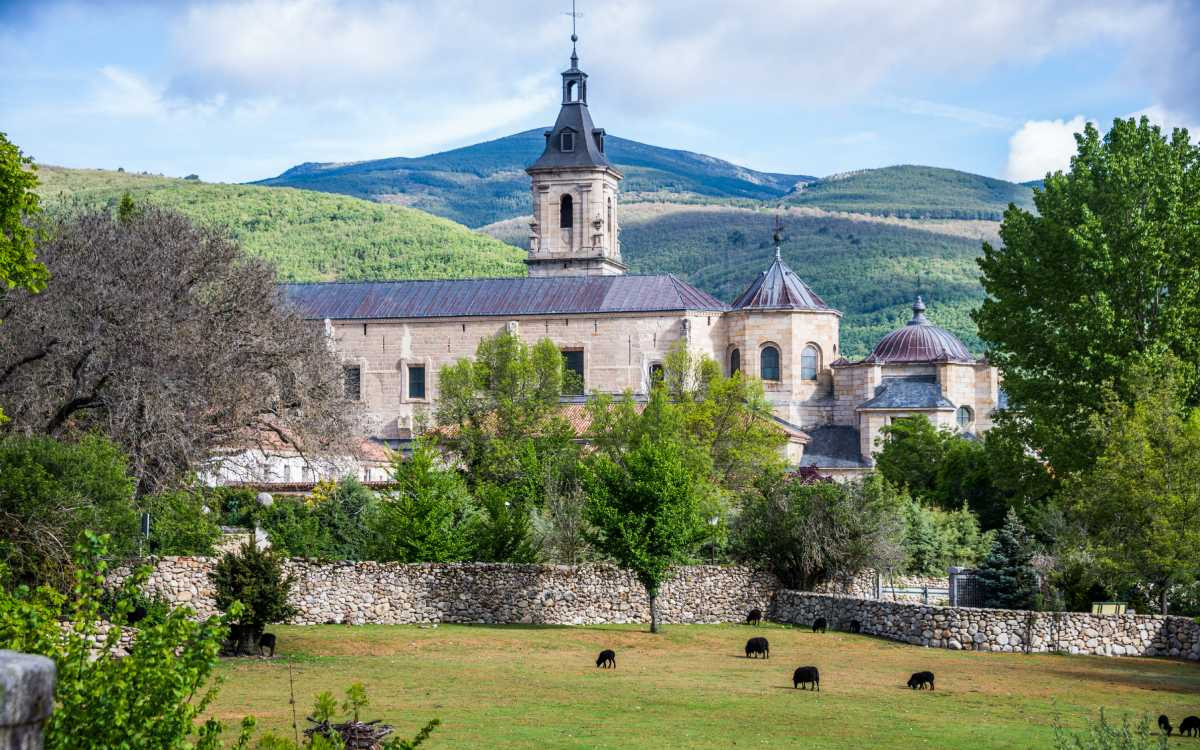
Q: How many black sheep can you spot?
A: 10